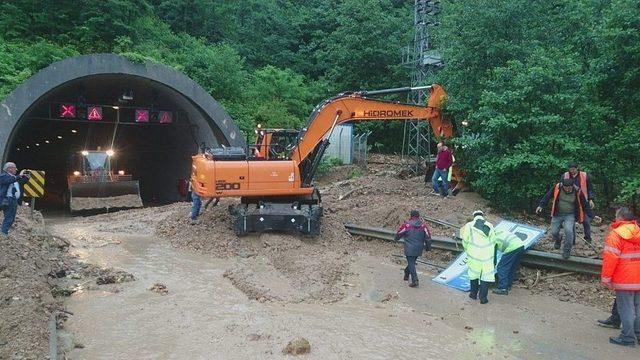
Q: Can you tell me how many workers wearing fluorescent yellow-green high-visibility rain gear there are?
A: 2